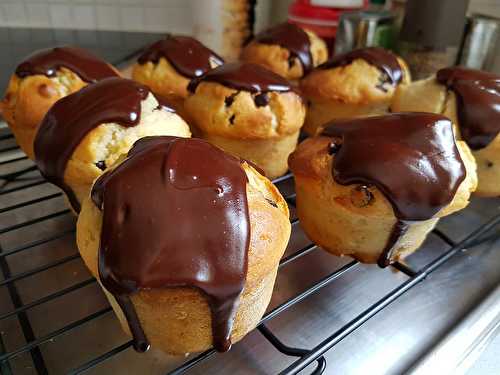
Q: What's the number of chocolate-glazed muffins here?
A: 9